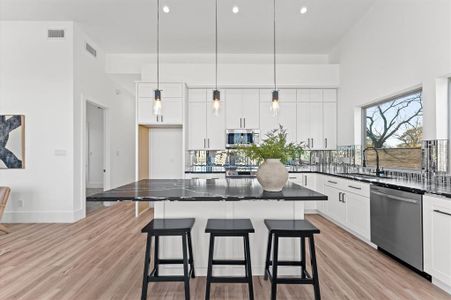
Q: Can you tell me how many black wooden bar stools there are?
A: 3